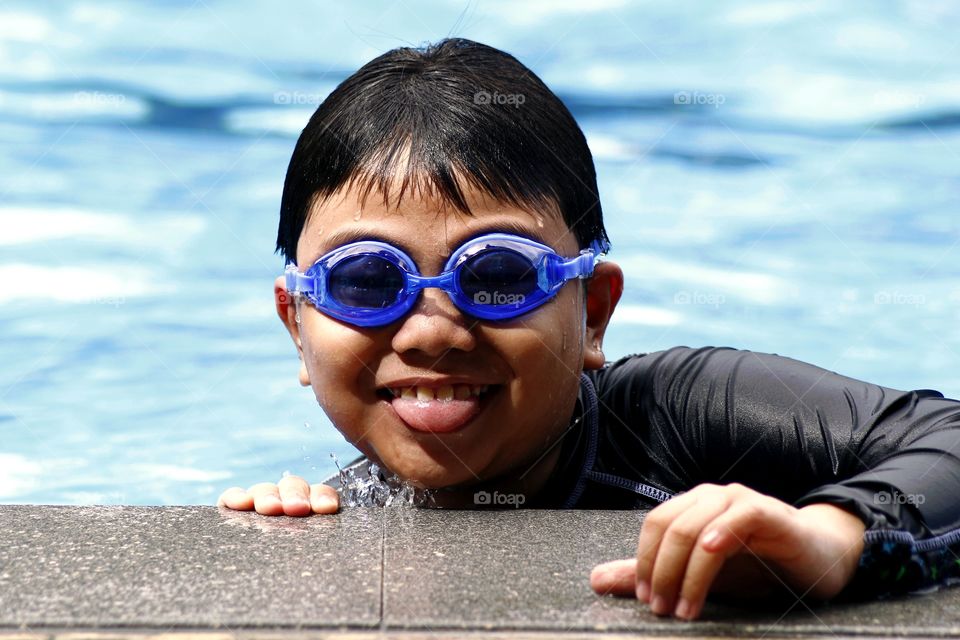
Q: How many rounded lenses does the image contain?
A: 2